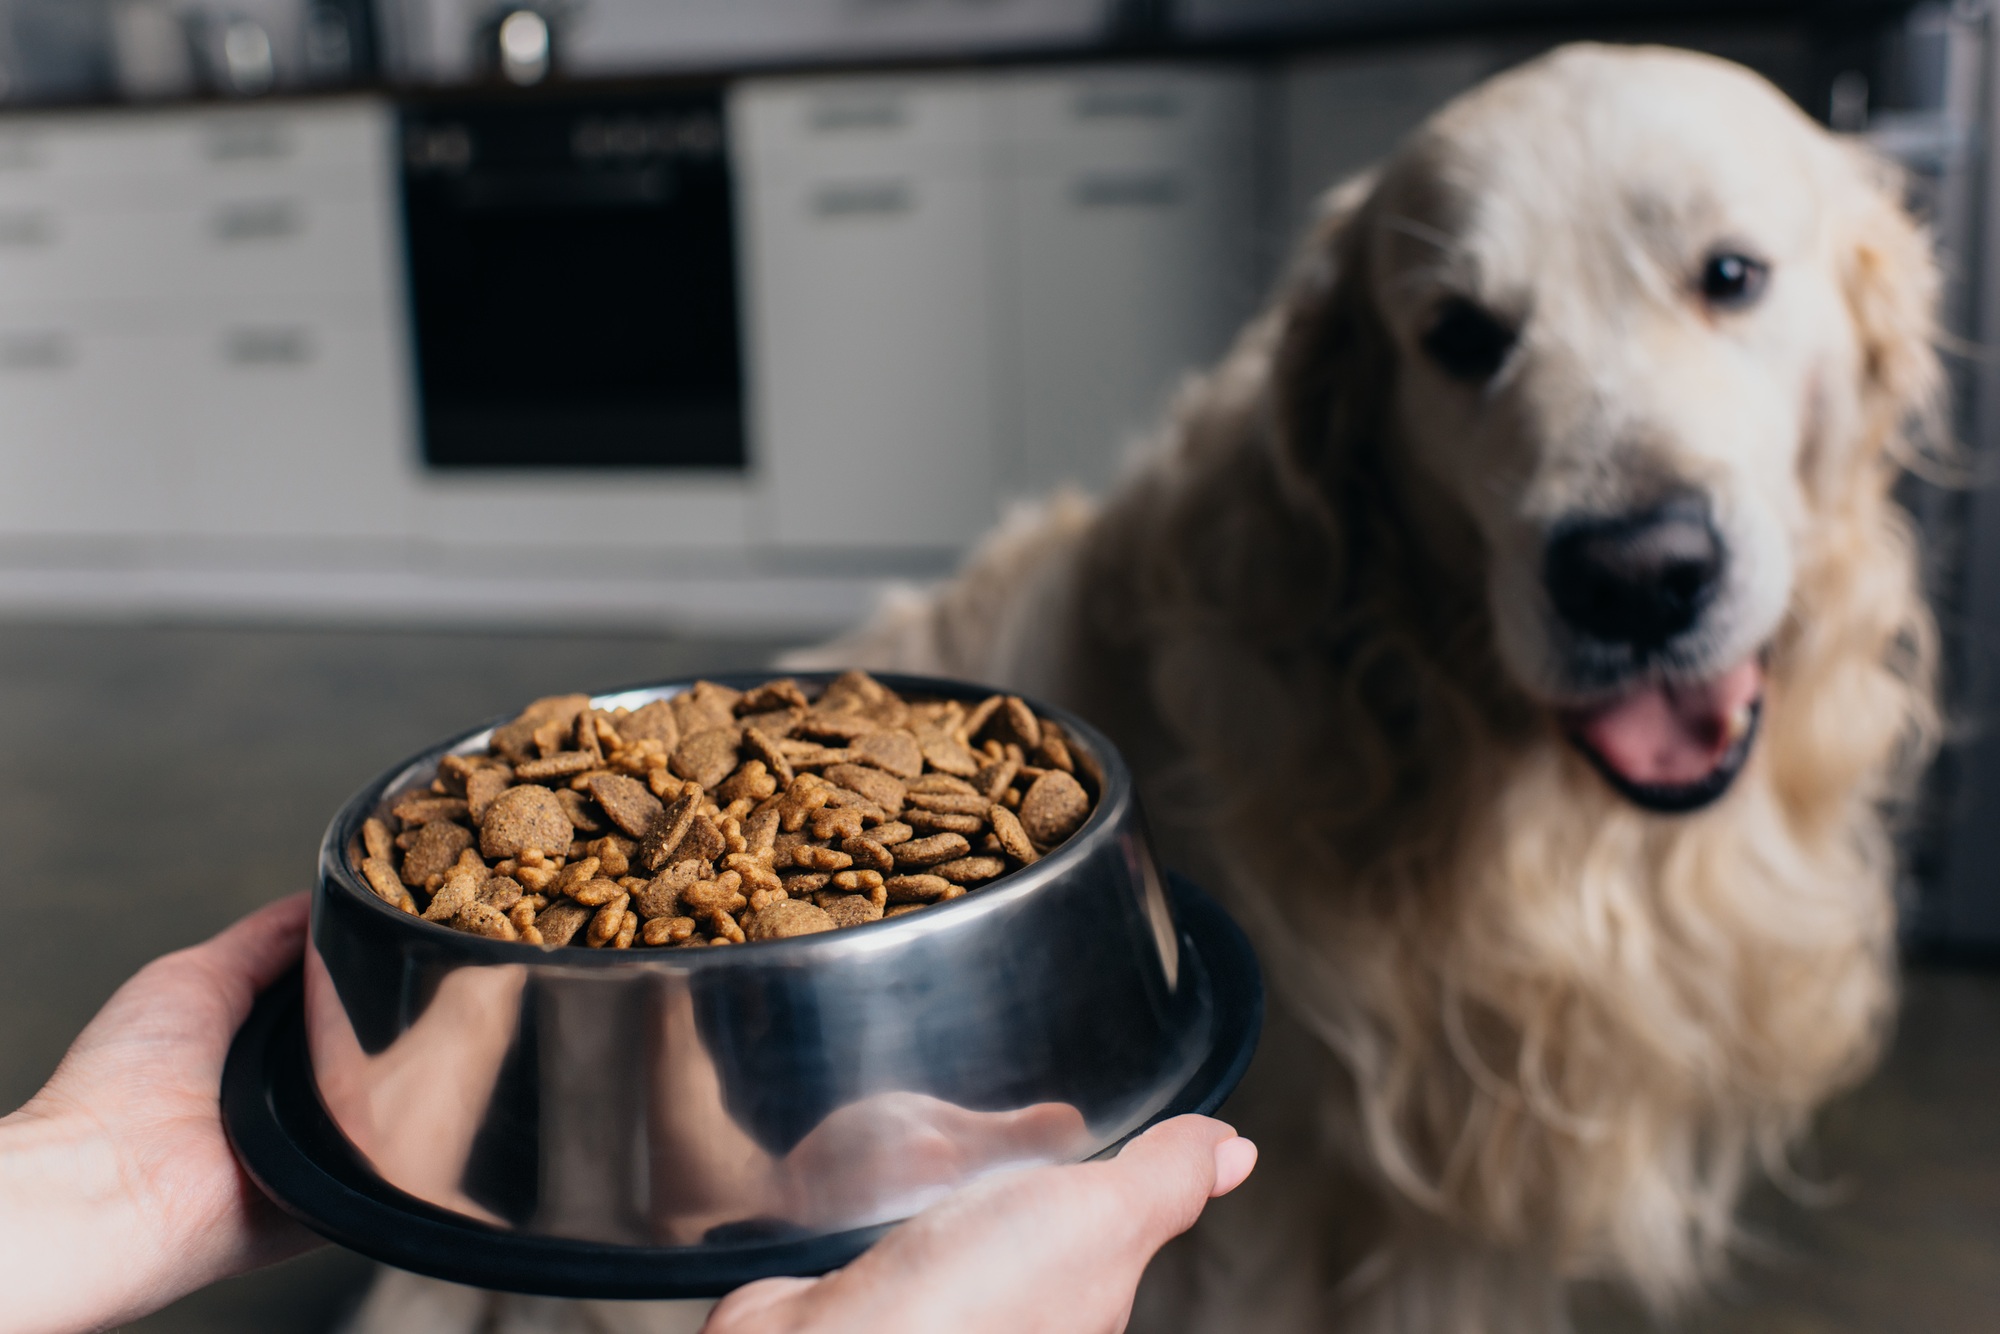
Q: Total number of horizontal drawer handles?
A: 10